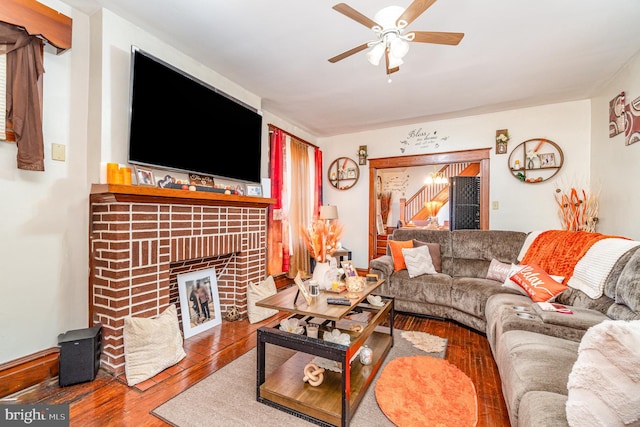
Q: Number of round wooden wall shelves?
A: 2